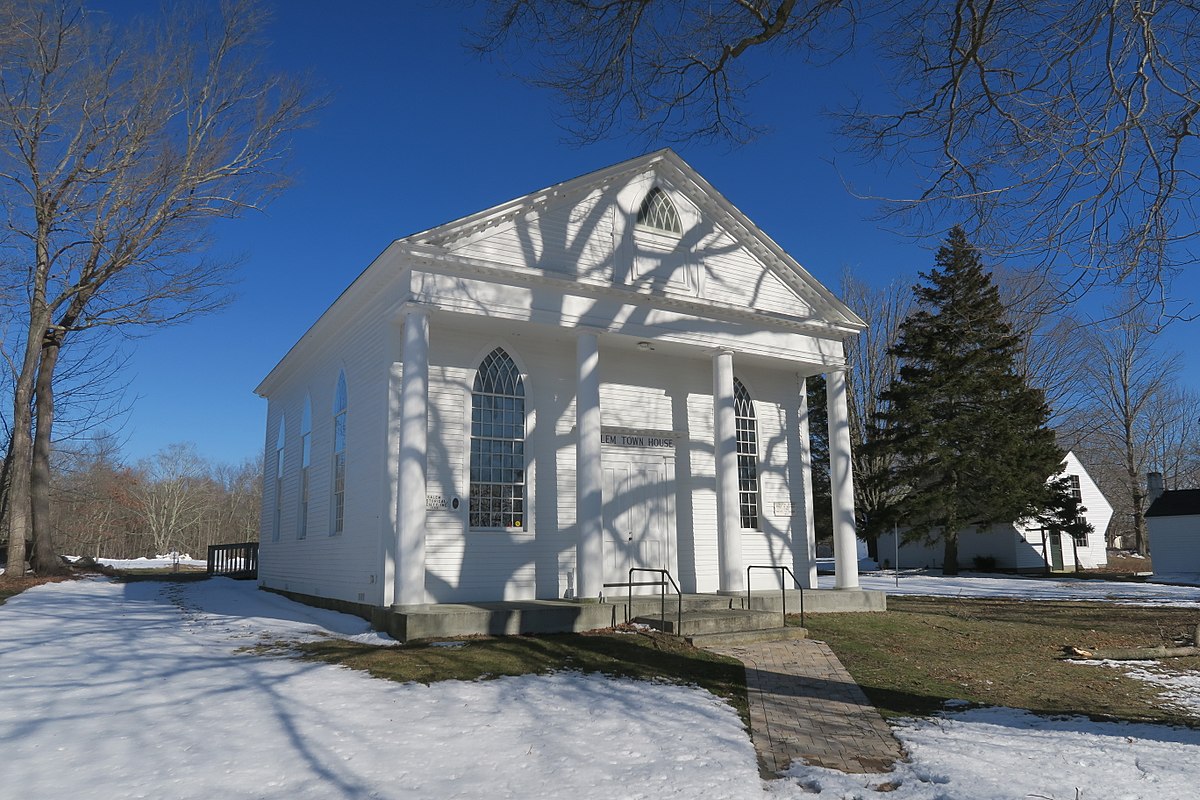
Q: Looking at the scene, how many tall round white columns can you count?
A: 4